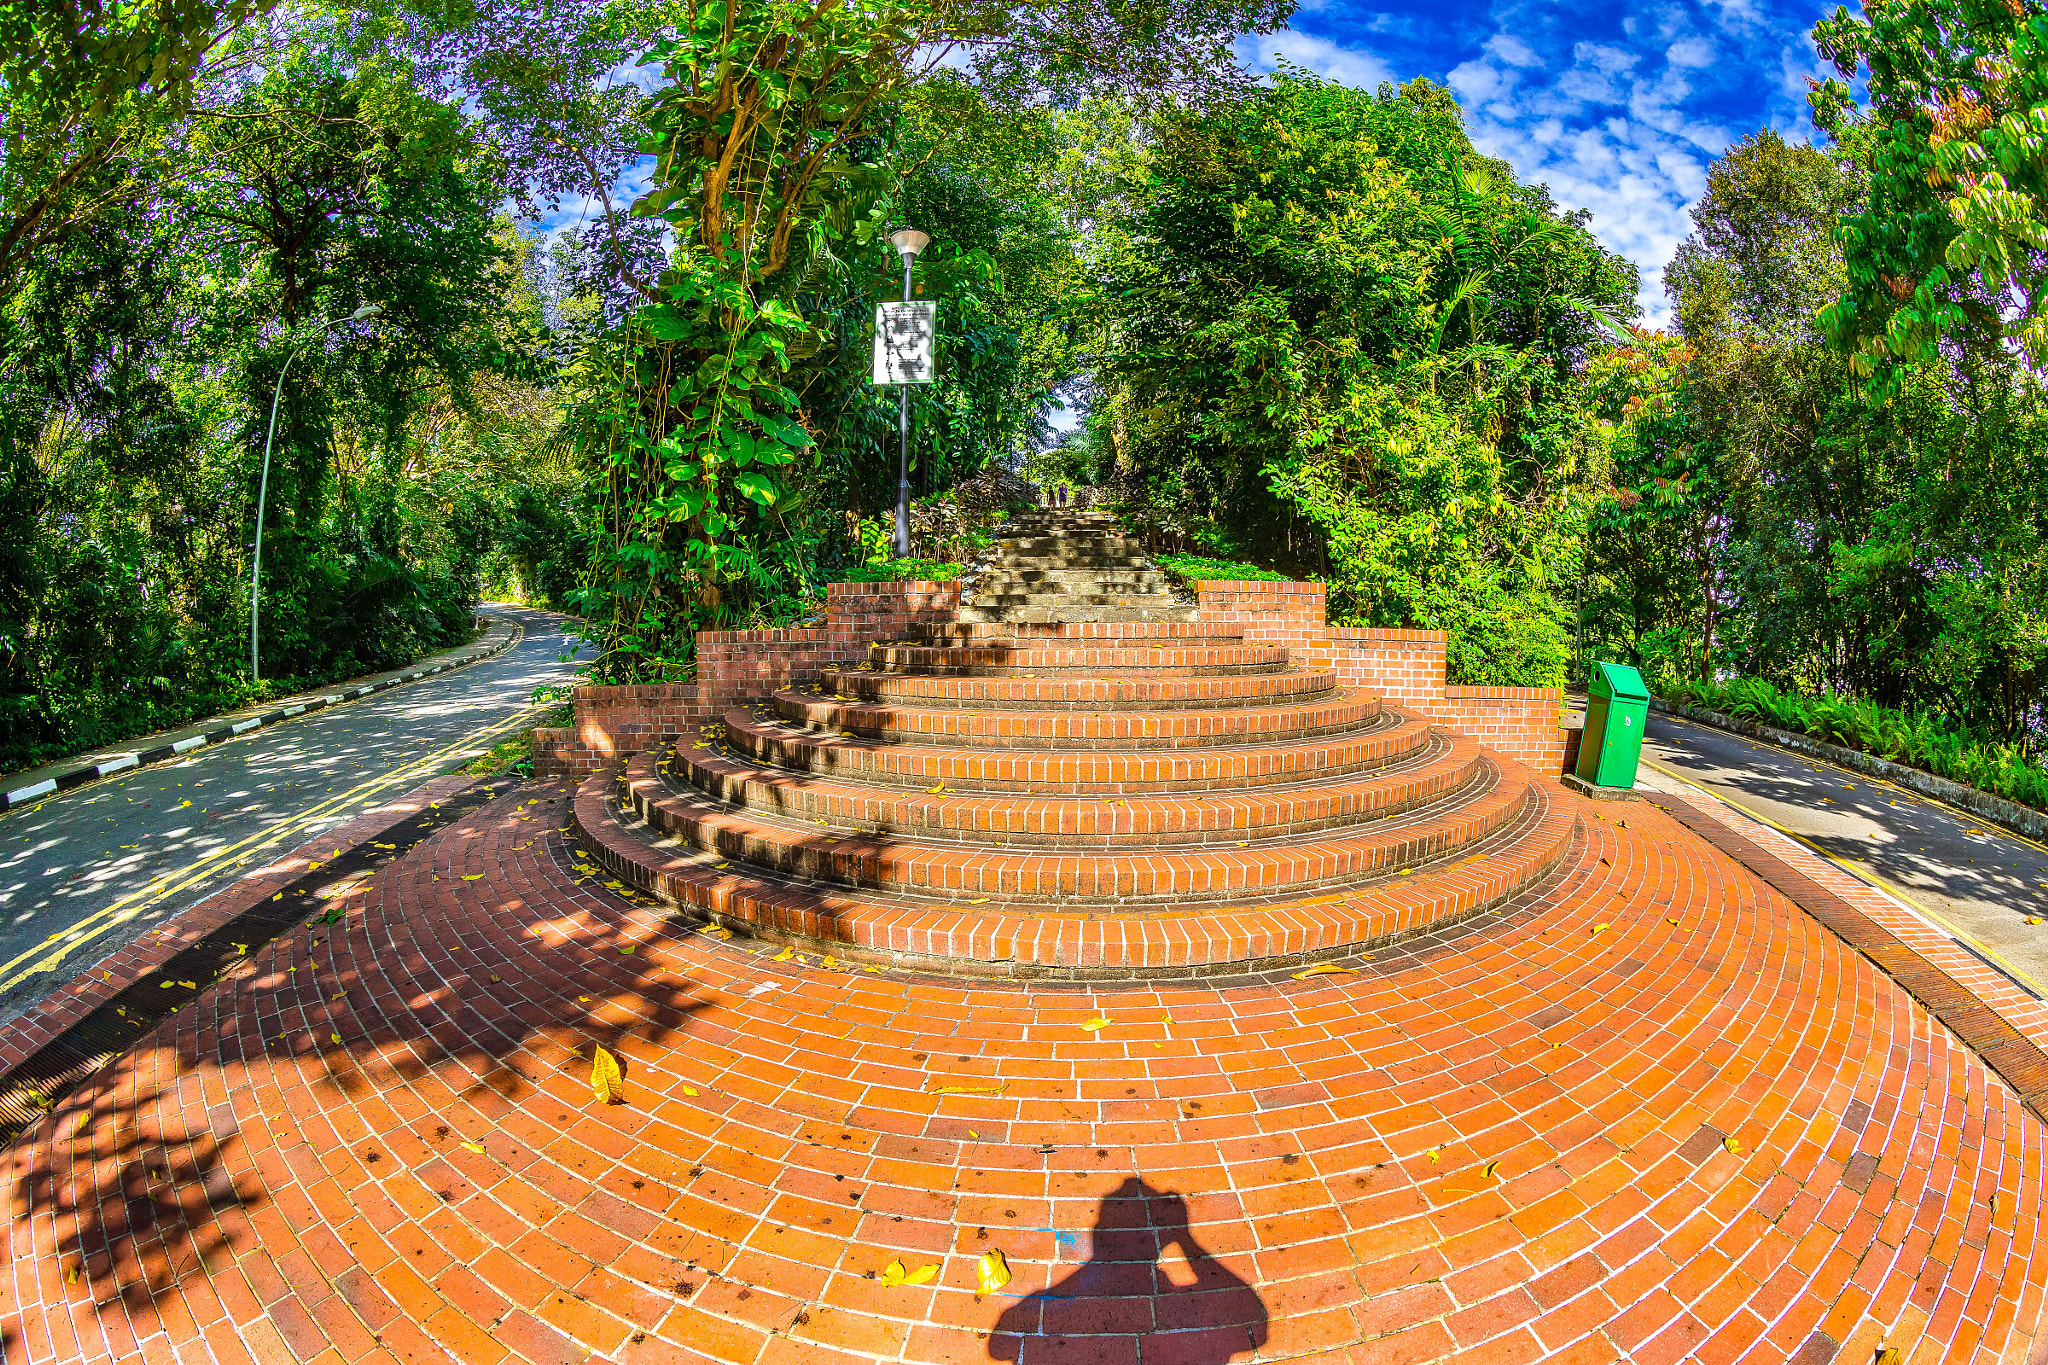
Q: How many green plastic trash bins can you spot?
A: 1